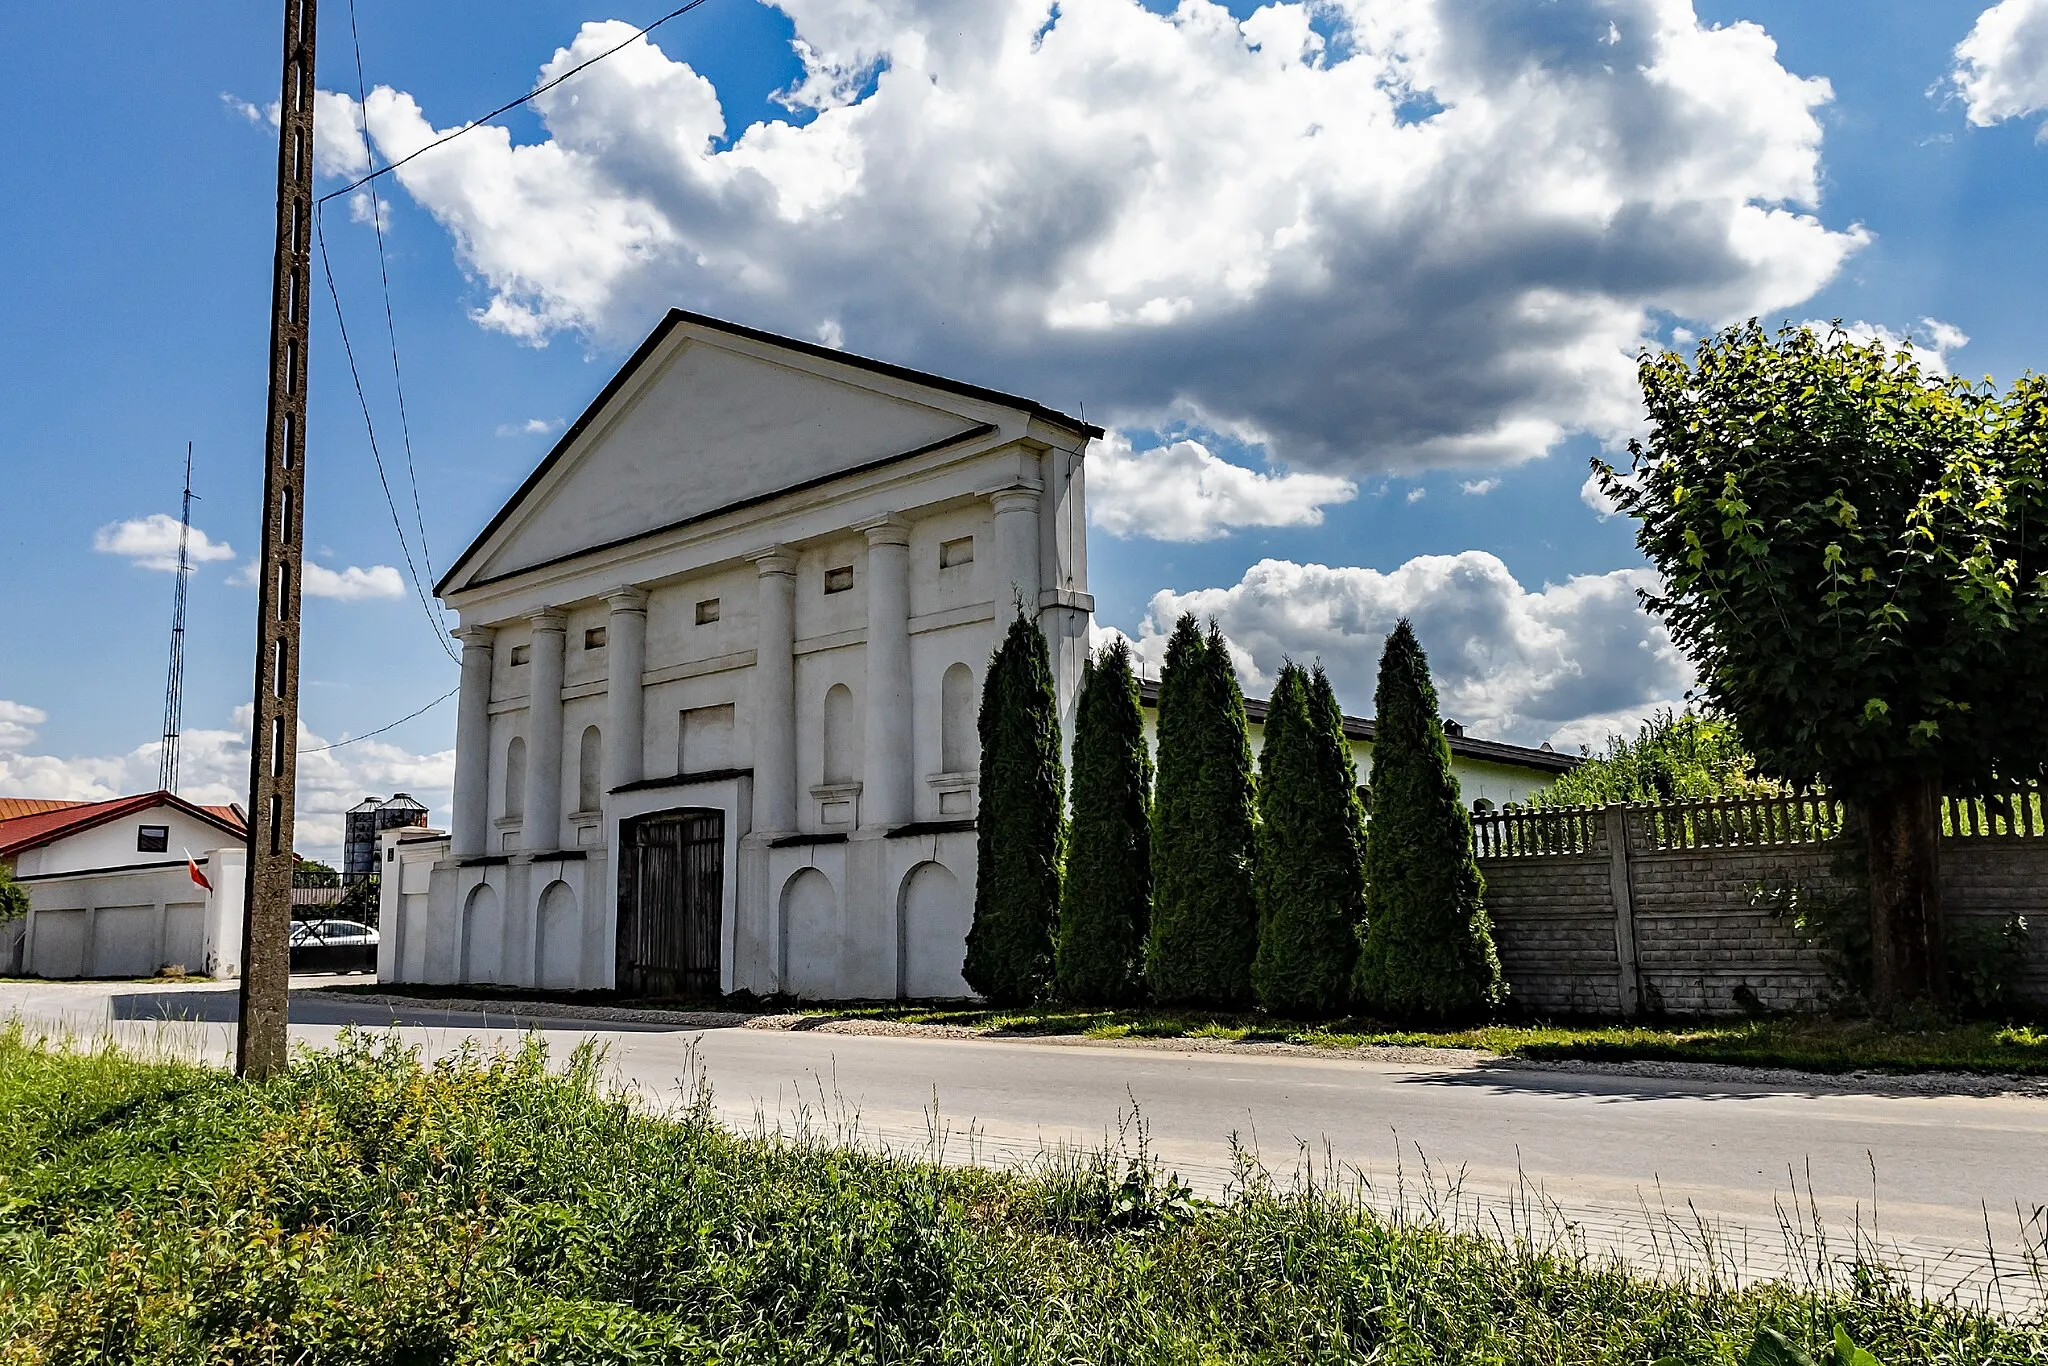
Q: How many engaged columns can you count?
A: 6